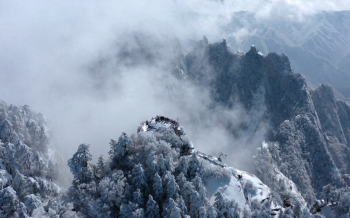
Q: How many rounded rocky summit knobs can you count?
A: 1